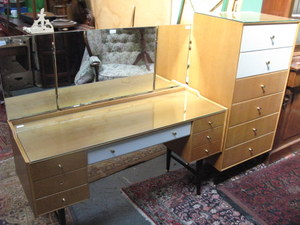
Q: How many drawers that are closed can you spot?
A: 13